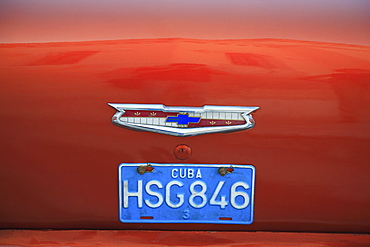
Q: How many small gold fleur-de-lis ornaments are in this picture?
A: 4